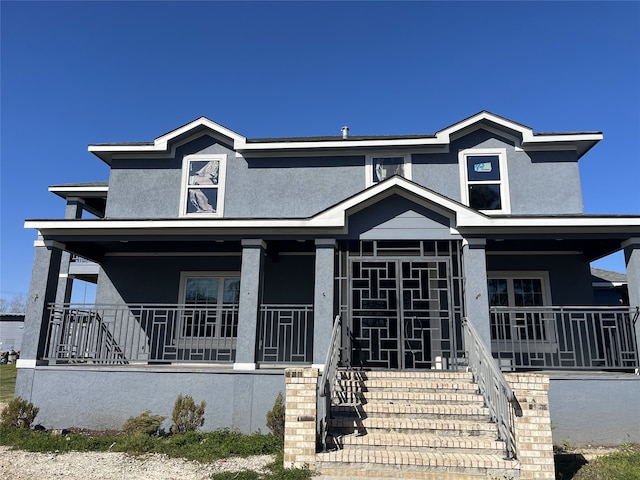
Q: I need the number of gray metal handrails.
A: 2